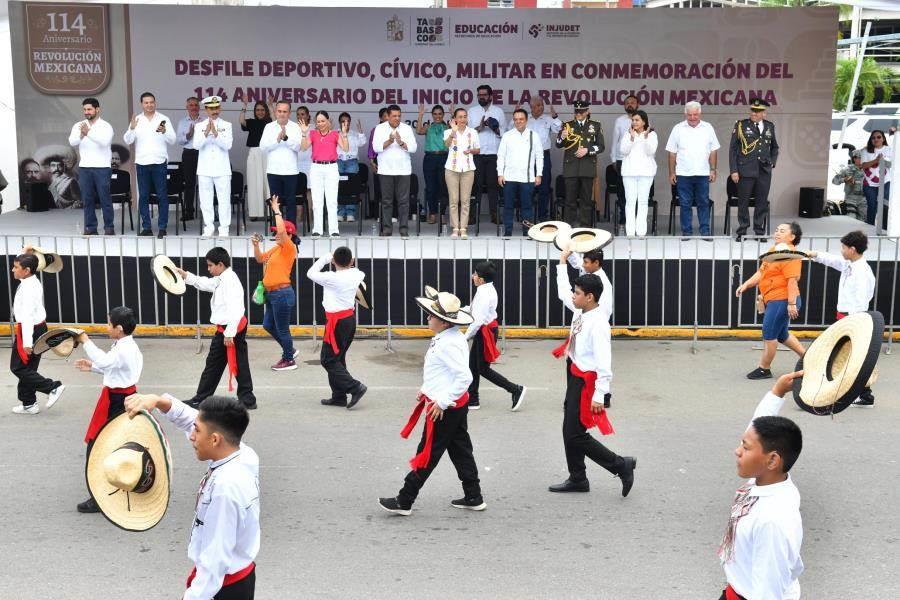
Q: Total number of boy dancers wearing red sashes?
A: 11